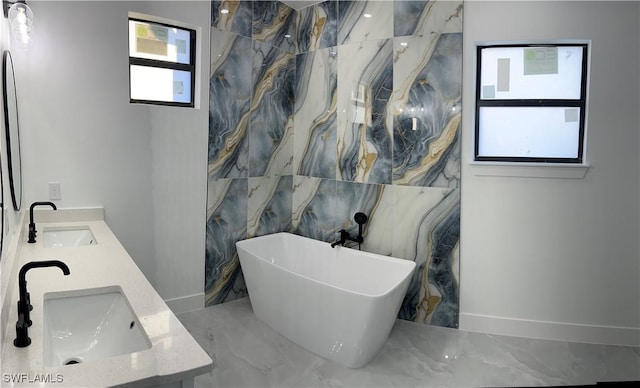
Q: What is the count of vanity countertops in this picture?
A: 1